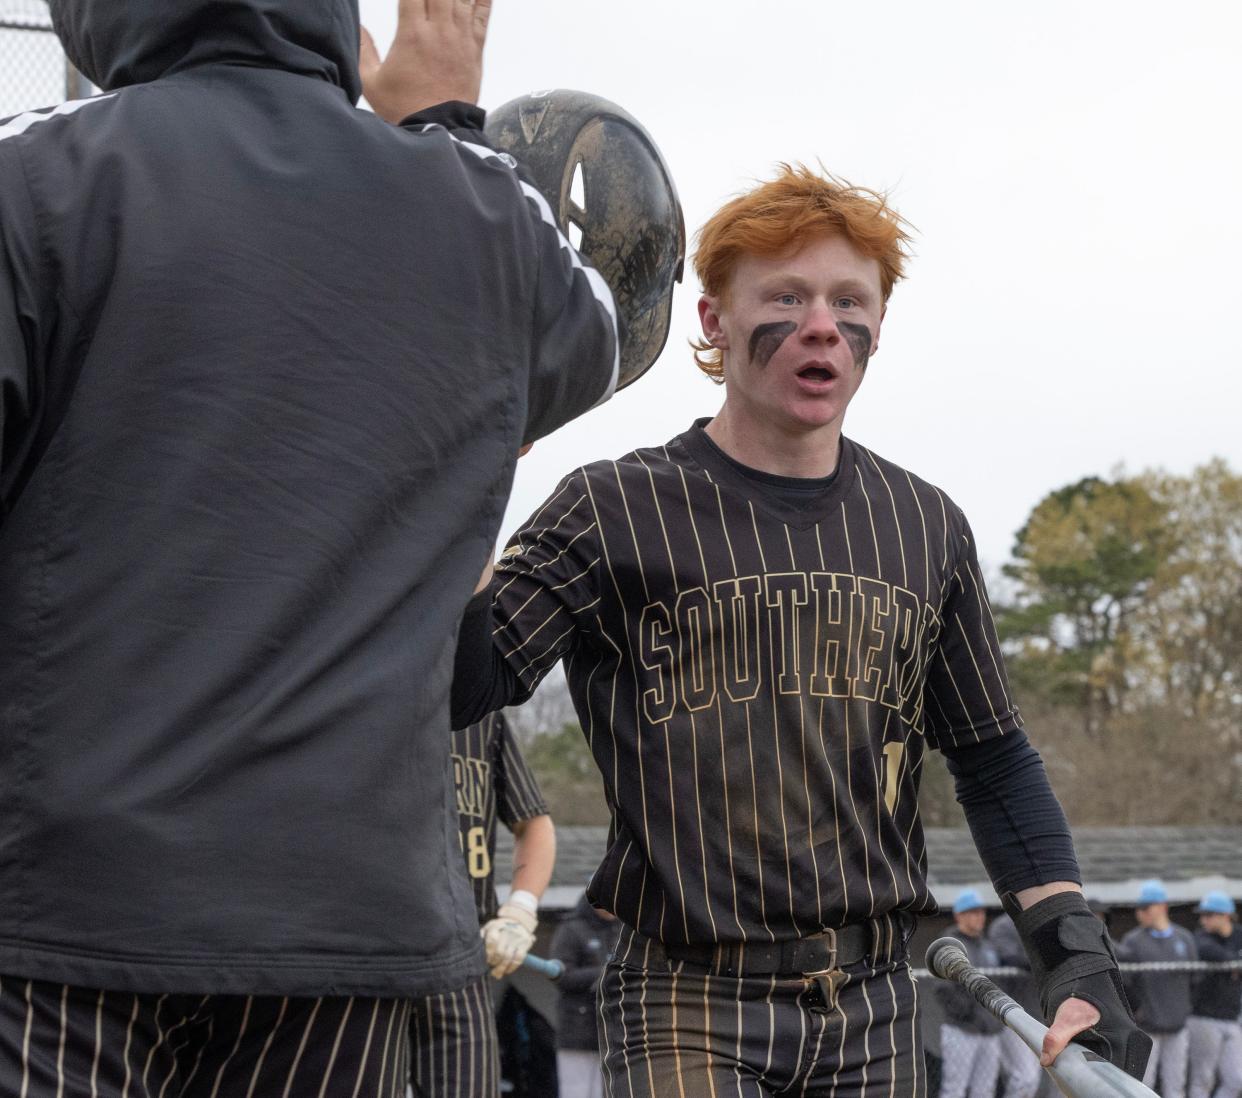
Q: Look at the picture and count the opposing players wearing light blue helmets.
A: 3